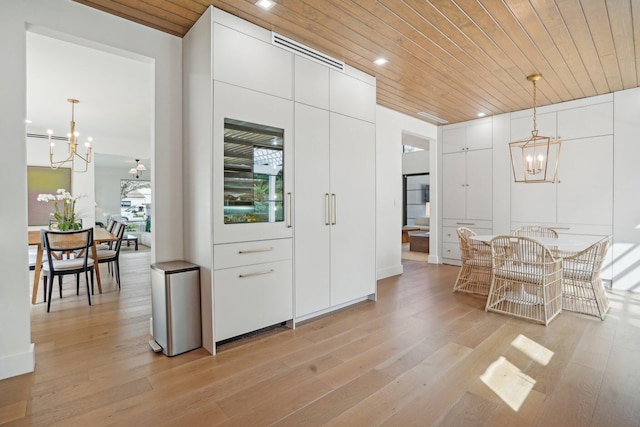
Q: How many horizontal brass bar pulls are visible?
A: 4